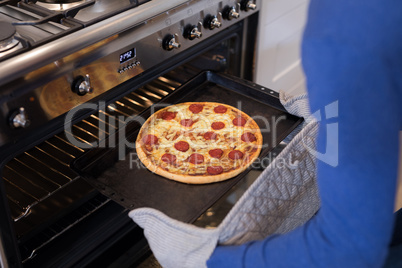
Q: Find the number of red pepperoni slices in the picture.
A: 15